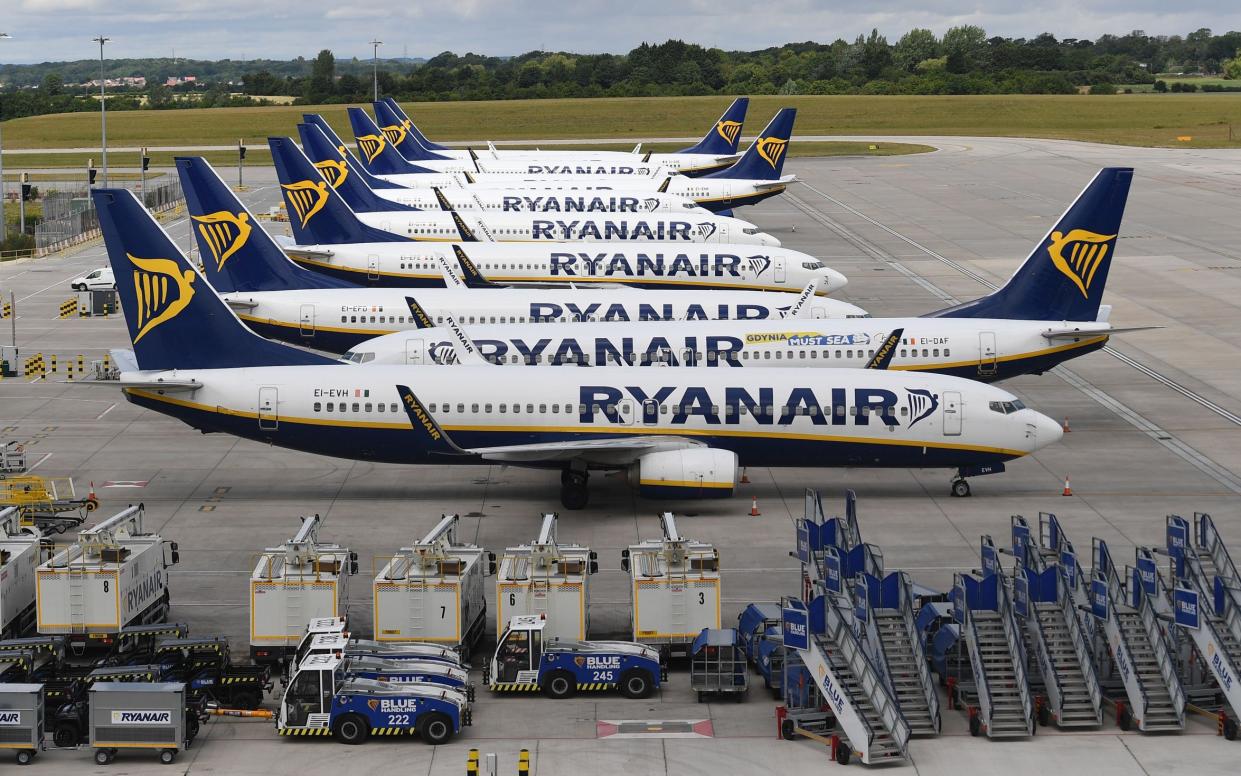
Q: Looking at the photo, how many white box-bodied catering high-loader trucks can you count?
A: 6